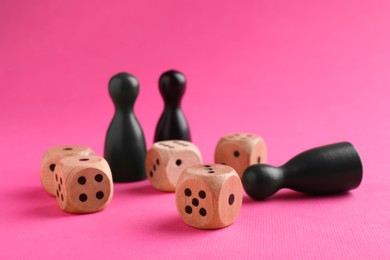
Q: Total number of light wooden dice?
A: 5